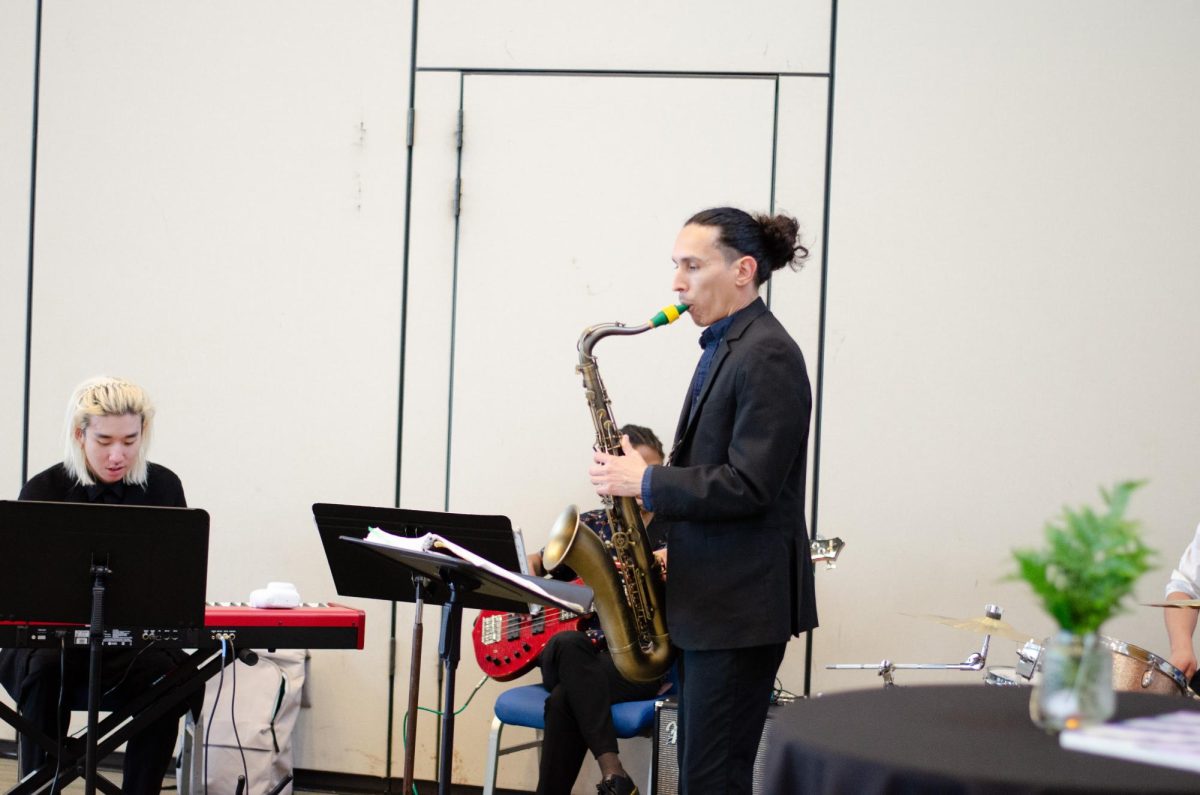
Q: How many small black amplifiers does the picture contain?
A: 1